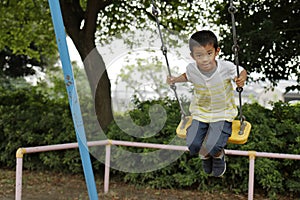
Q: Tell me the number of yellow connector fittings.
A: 3